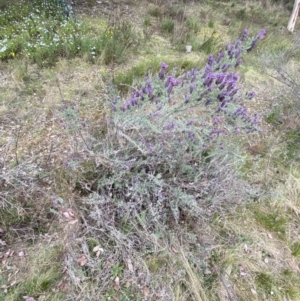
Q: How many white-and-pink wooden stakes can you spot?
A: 1